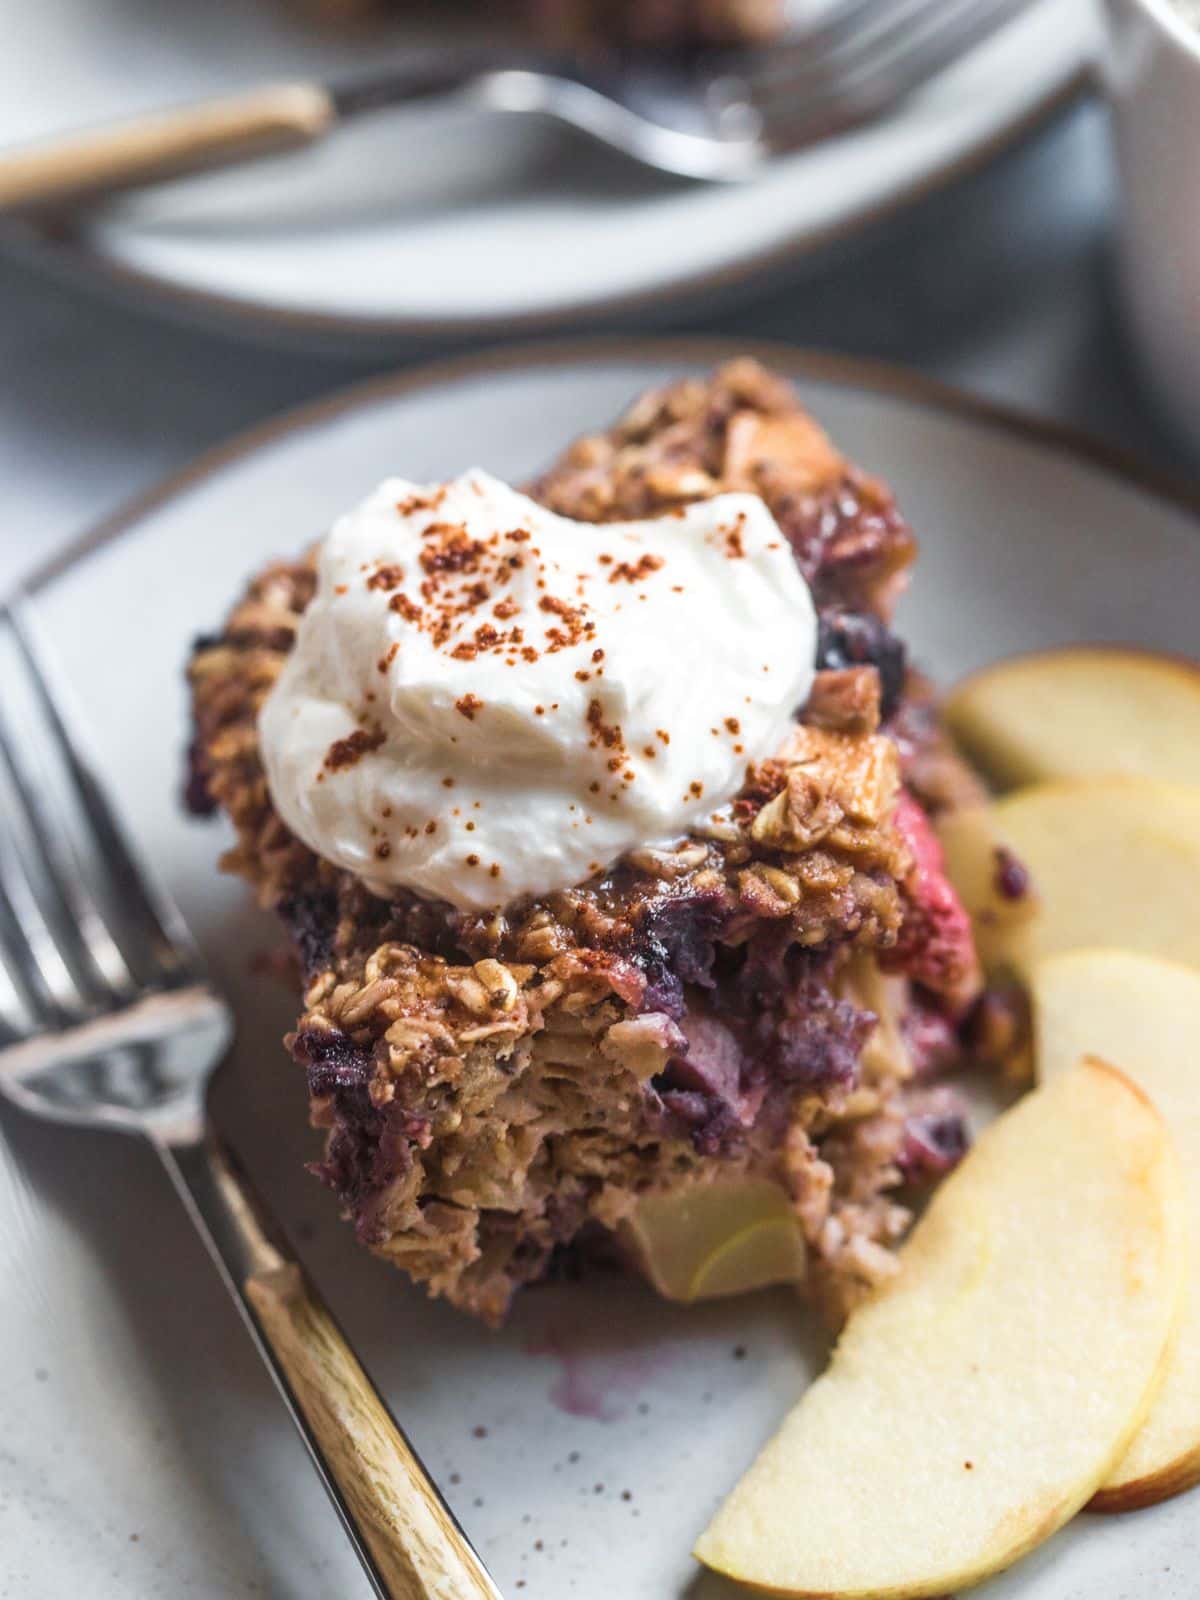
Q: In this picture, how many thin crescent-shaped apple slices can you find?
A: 4